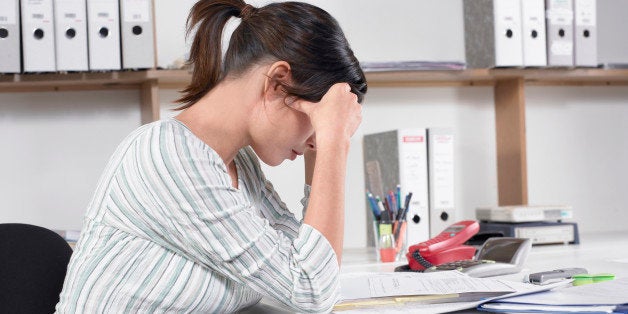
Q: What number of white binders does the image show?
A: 11